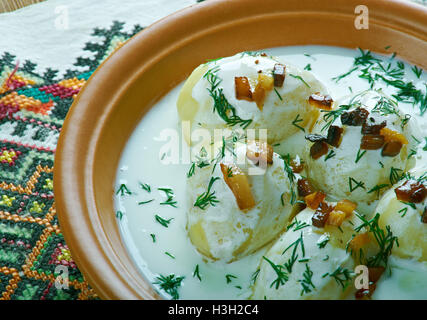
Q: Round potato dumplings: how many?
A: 5